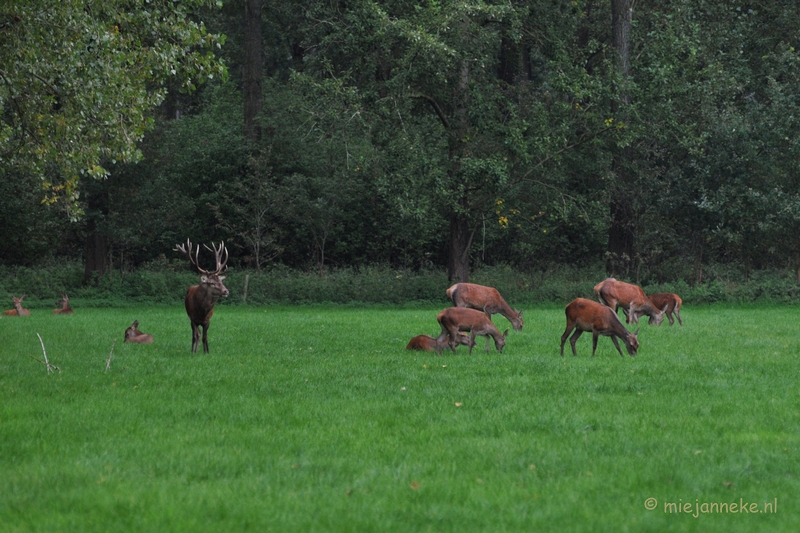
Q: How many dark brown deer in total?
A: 1